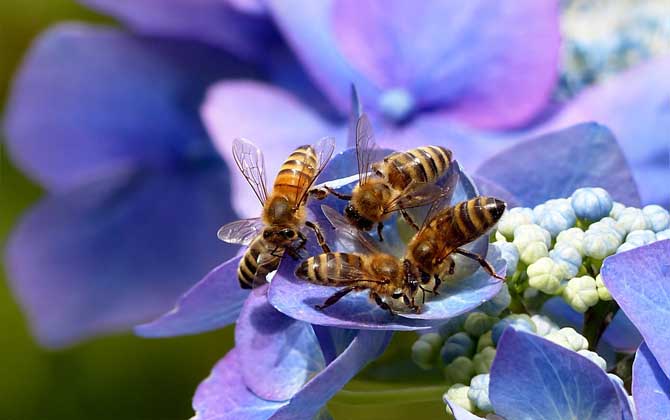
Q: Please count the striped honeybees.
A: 5